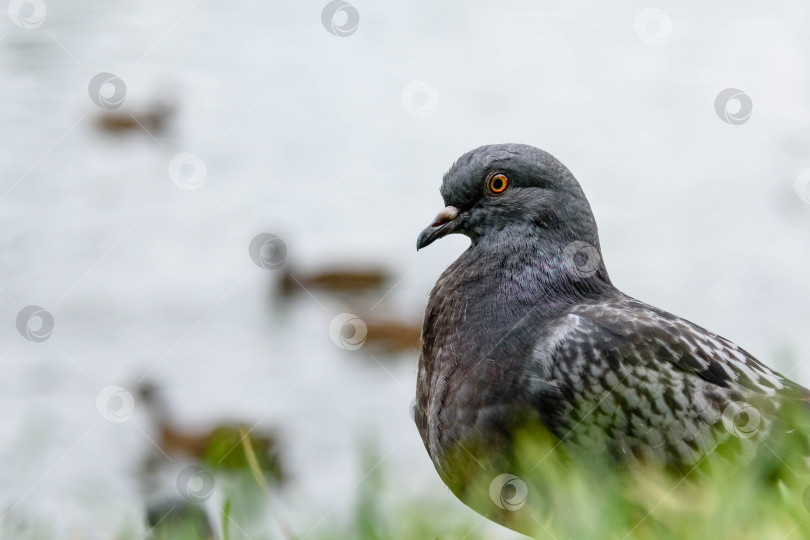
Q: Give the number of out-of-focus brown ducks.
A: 4